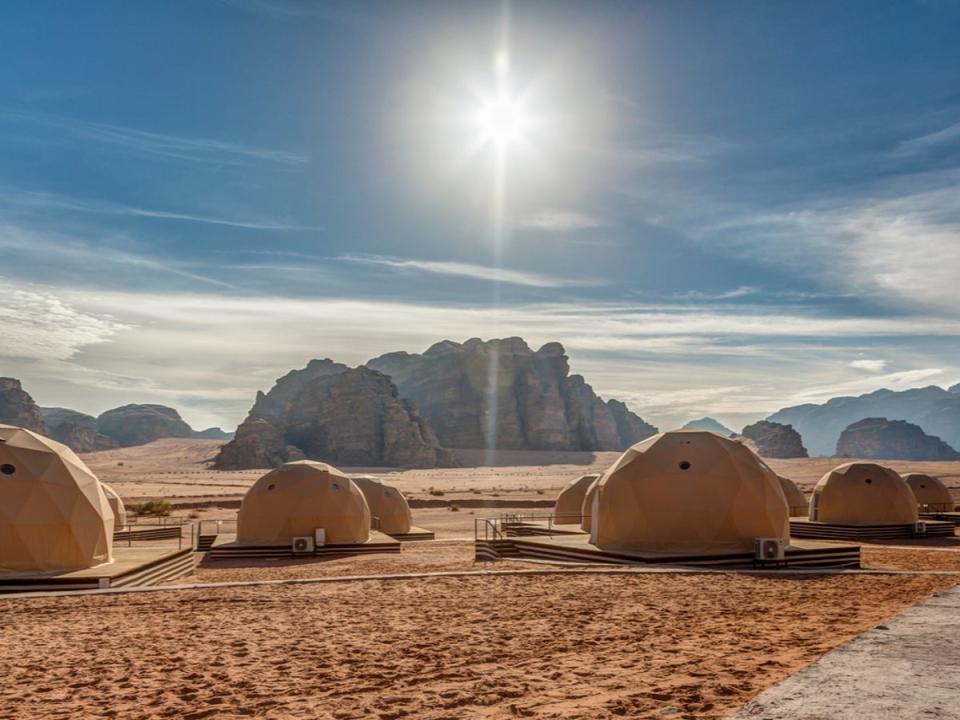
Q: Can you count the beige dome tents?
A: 10